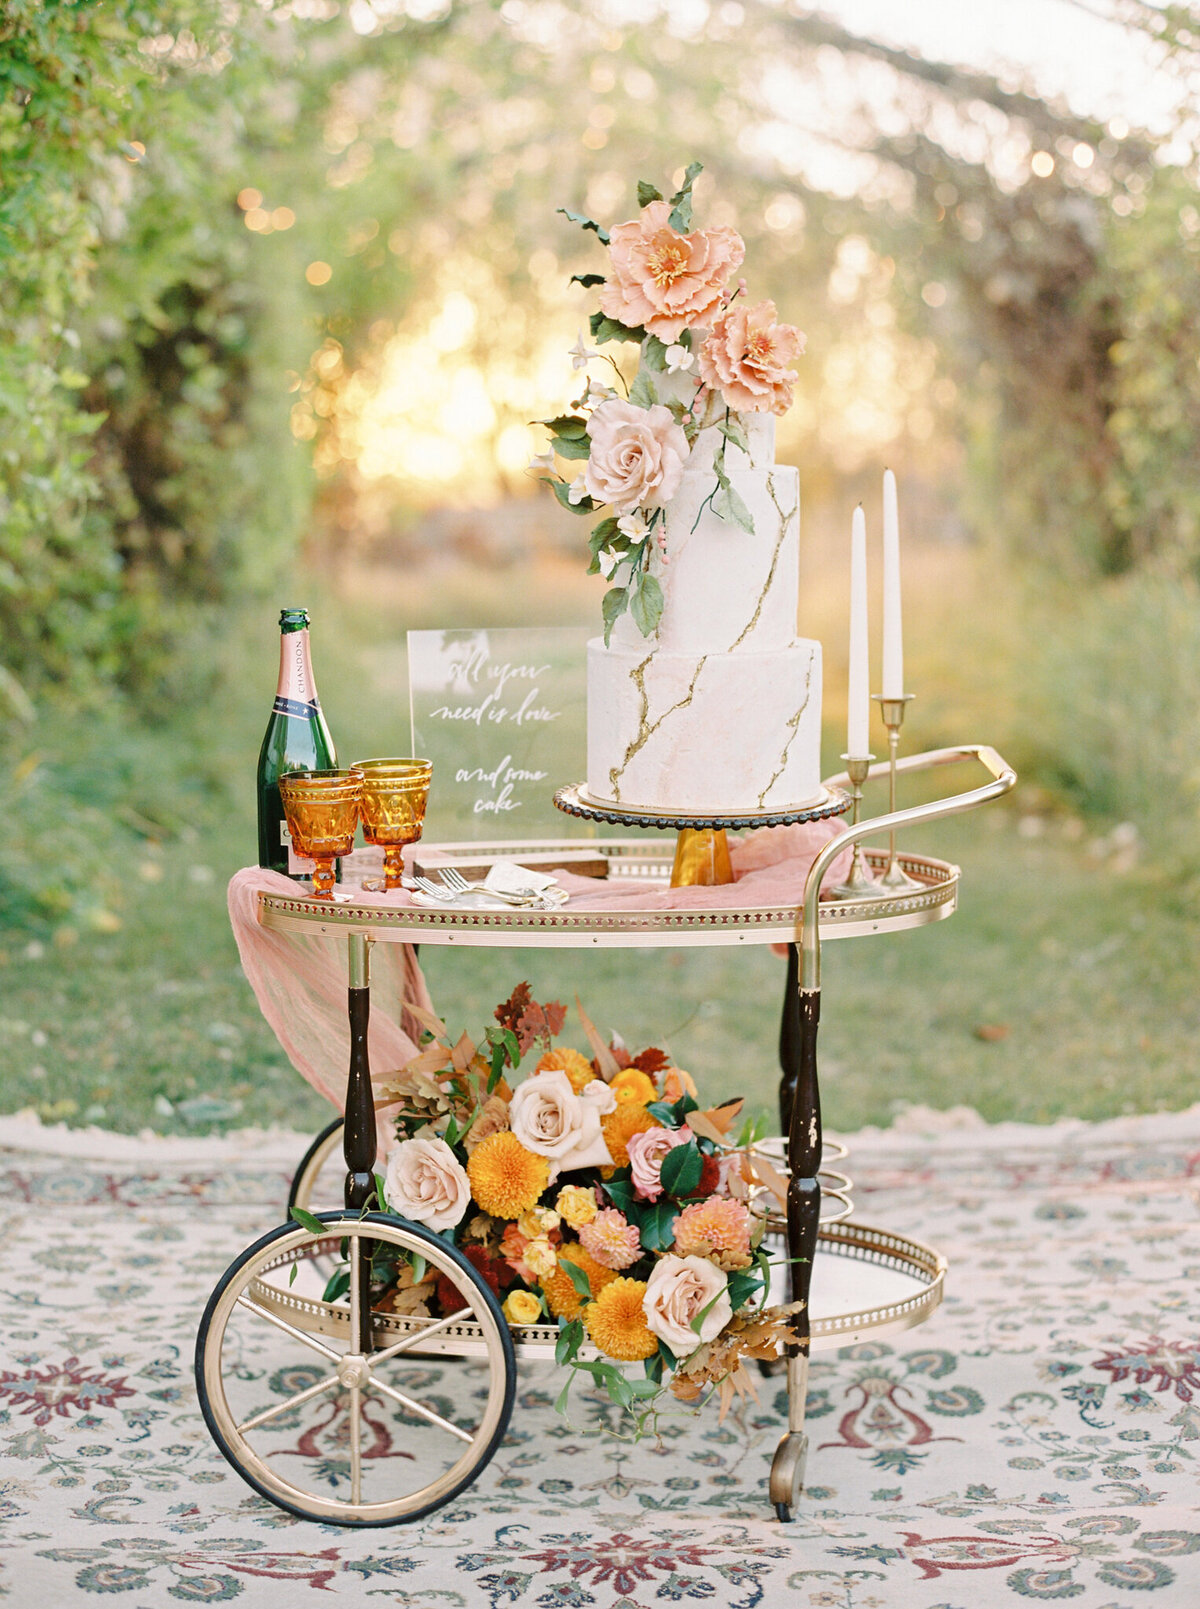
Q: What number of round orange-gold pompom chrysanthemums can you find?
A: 5